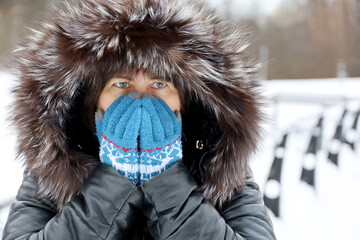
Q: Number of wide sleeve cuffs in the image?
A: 2